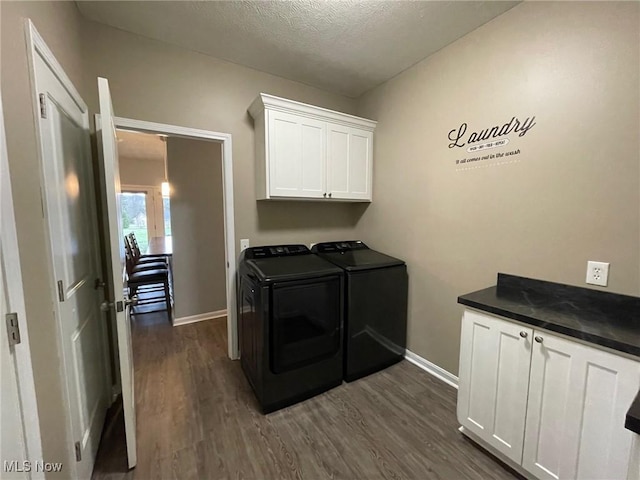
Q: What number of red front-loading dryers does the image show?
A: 0